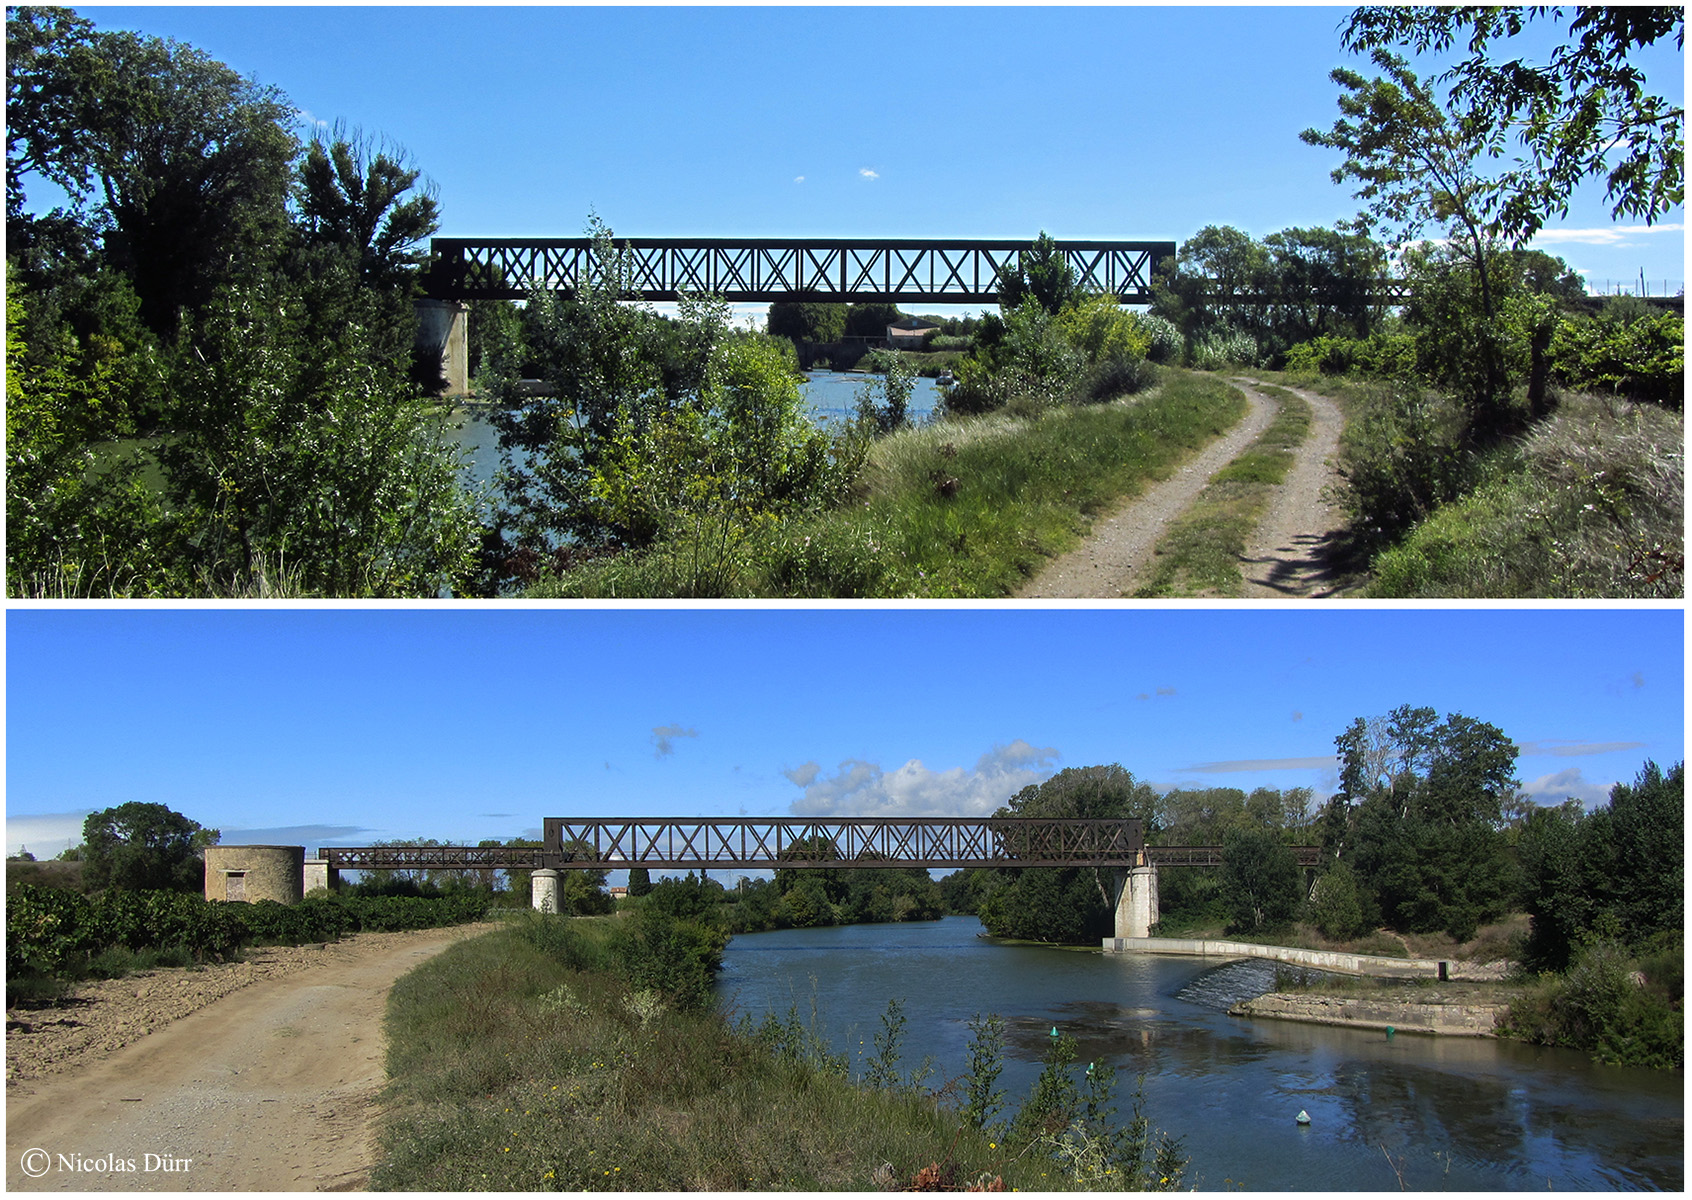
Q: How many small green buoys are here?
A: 4